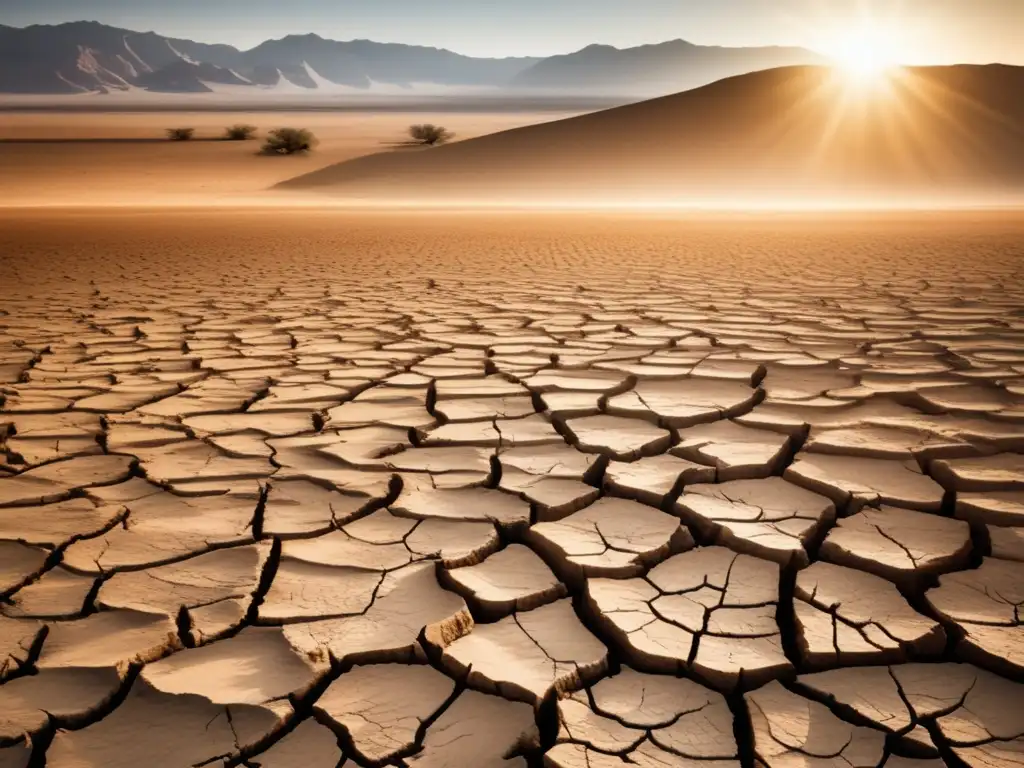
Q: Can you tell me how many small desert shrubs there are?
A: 4